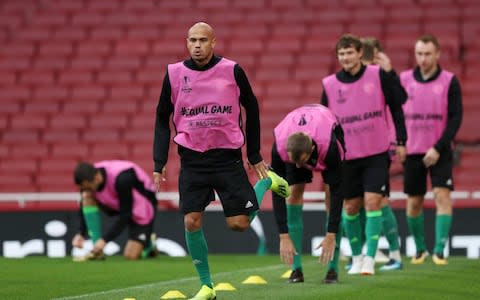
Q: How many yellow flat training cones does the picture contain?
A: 5